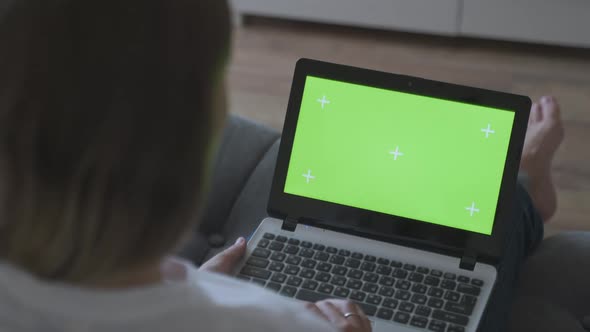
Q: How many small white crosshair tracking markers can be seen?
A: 5